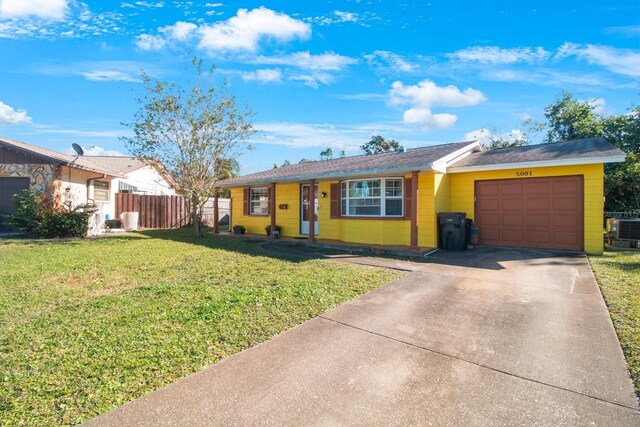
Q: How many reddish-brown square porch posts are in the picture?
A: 4